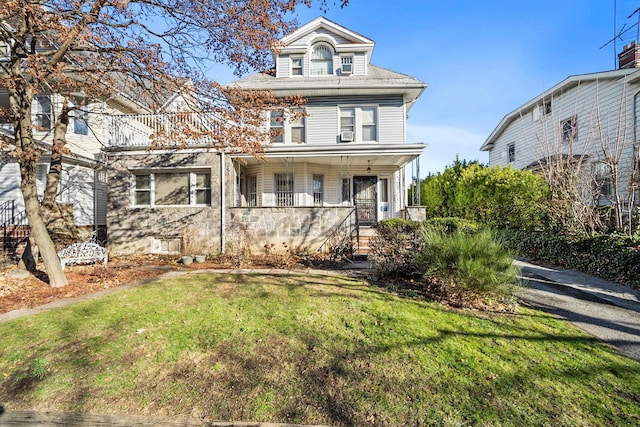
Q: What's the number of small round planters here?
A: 2